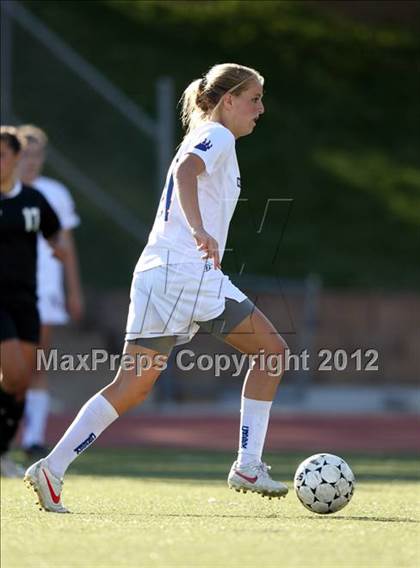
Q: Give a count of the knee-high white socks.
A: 3